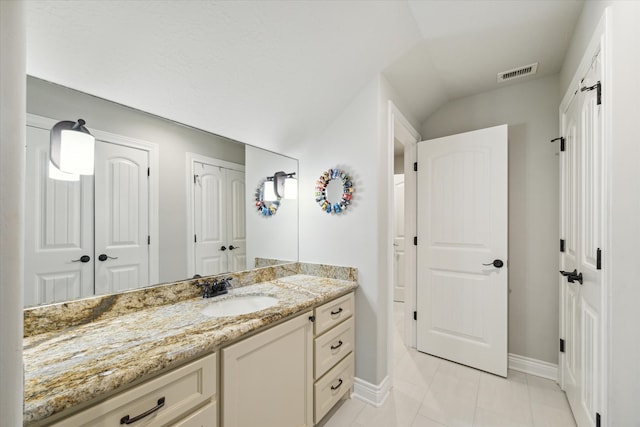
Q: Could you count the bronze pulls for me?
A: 4